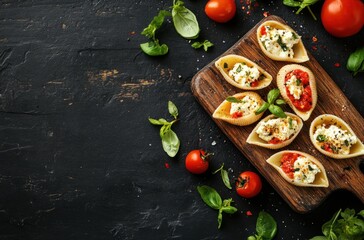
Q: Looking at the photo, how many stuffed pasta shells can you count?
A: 7